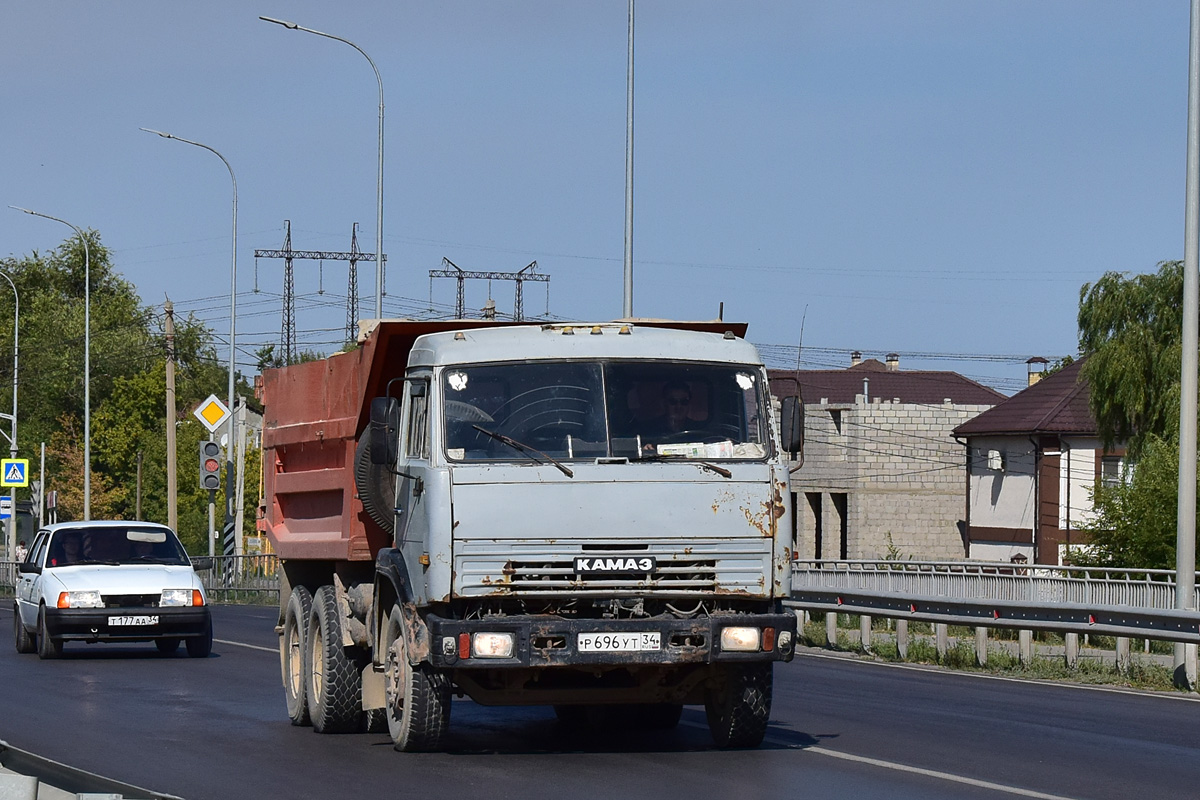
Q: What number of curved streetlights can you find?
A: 4